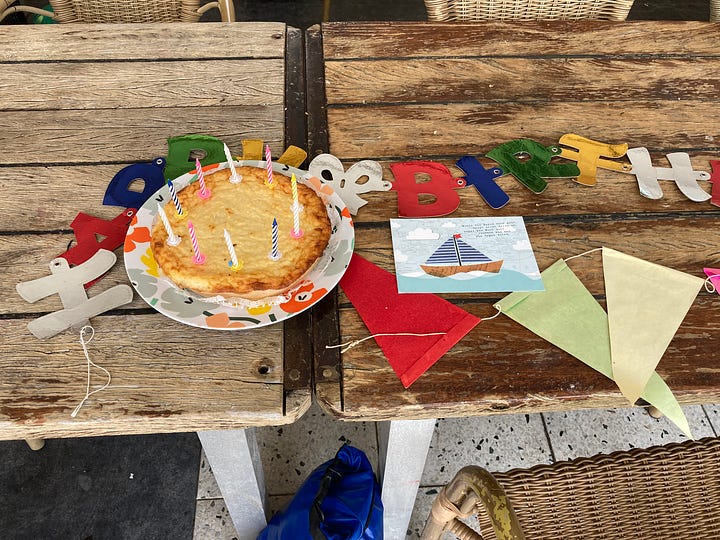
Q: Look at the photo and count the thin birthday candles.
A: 10